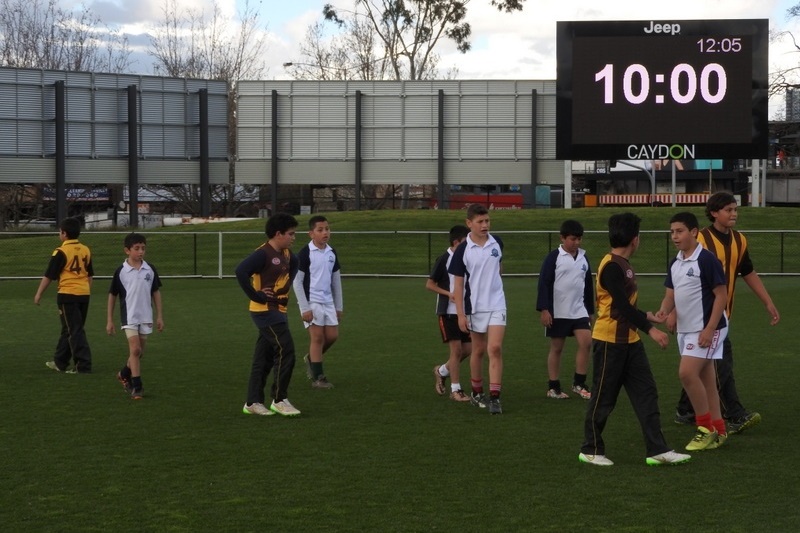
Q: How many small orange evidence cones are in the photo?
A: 0